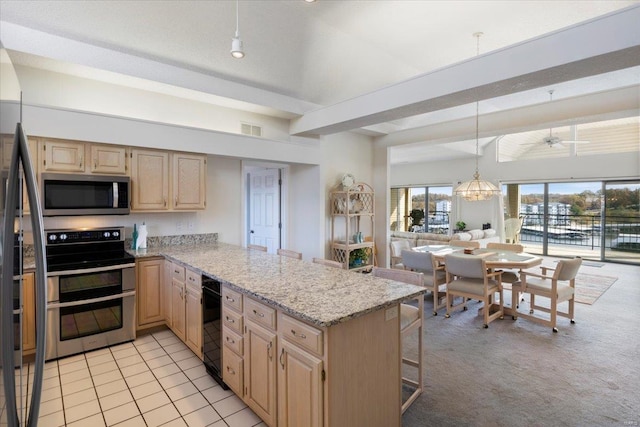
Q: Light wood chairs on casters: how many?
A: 6